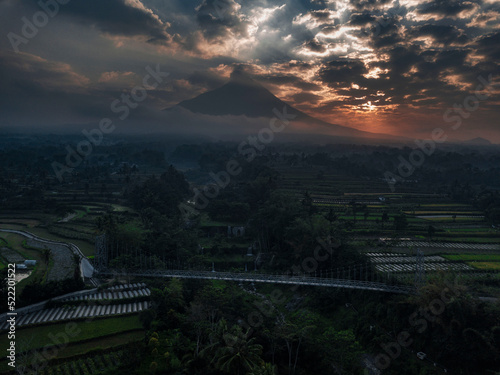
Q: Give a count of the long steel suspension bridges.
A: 1